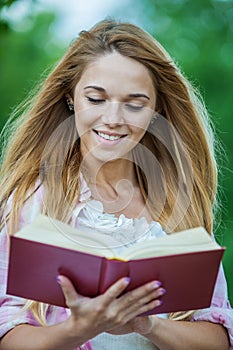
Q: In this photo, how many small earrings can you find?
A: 2